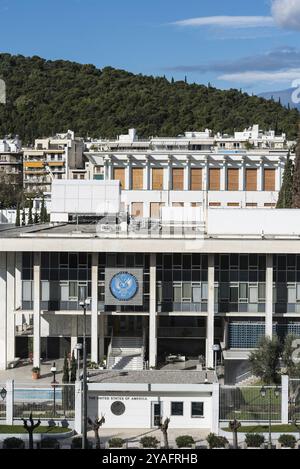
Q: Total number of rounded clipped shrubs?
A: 9